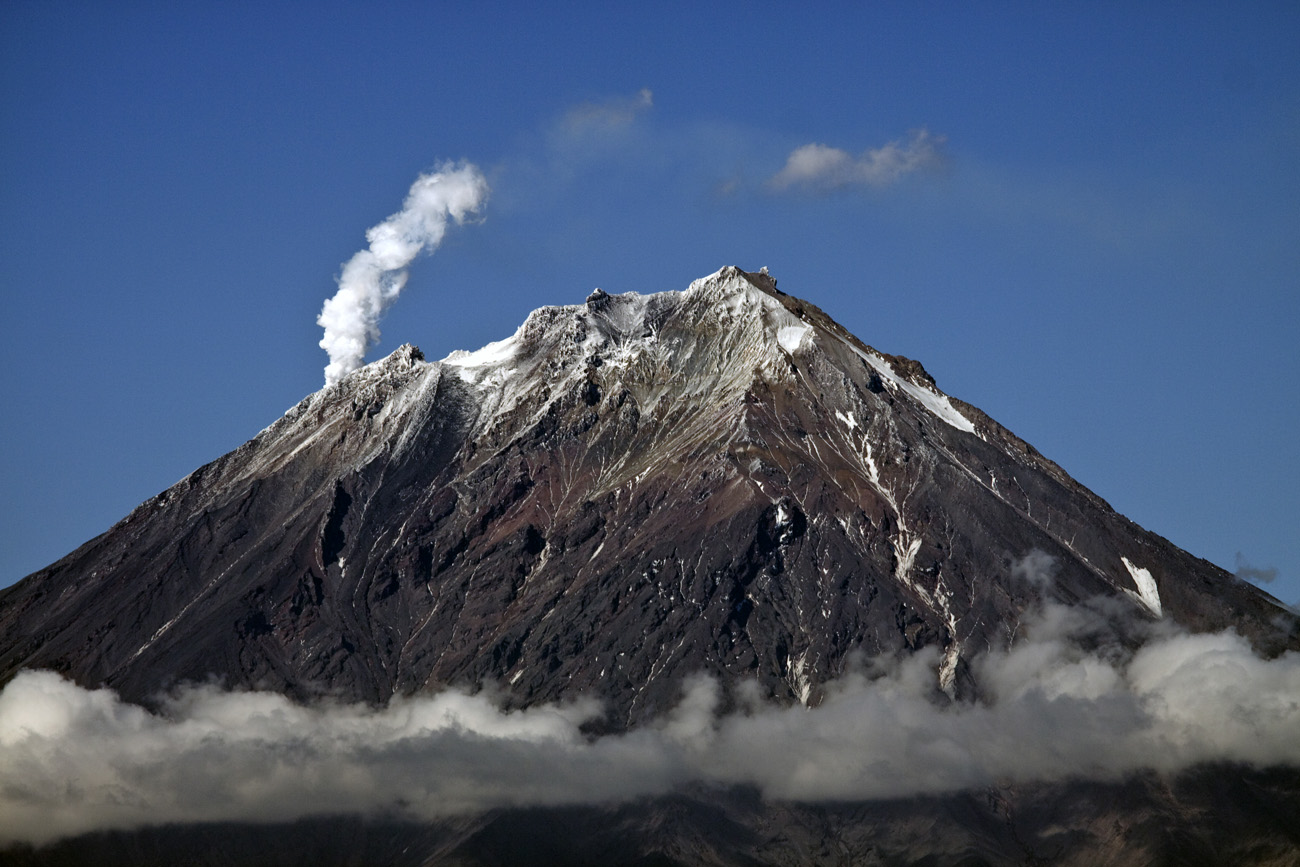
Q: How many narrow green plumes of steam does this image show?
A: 0